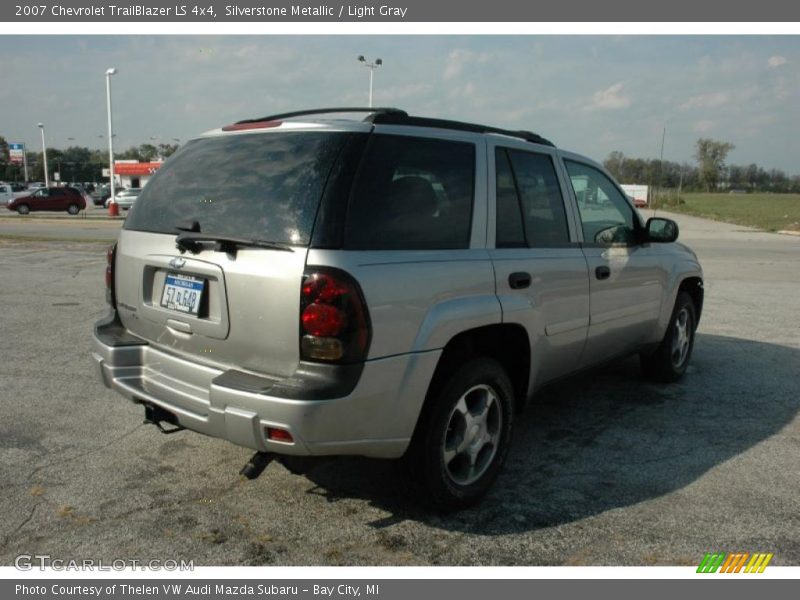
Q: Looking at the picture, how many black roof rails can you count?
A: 2